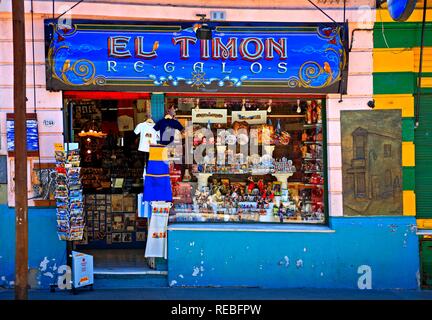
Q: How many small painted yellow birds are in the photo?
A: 3